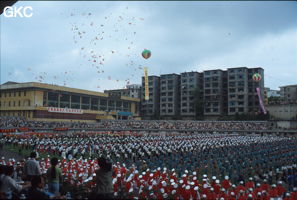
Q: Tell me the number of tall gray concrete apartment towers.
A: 5